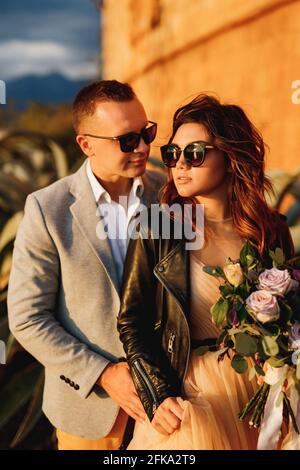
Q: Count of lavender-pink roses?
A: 2